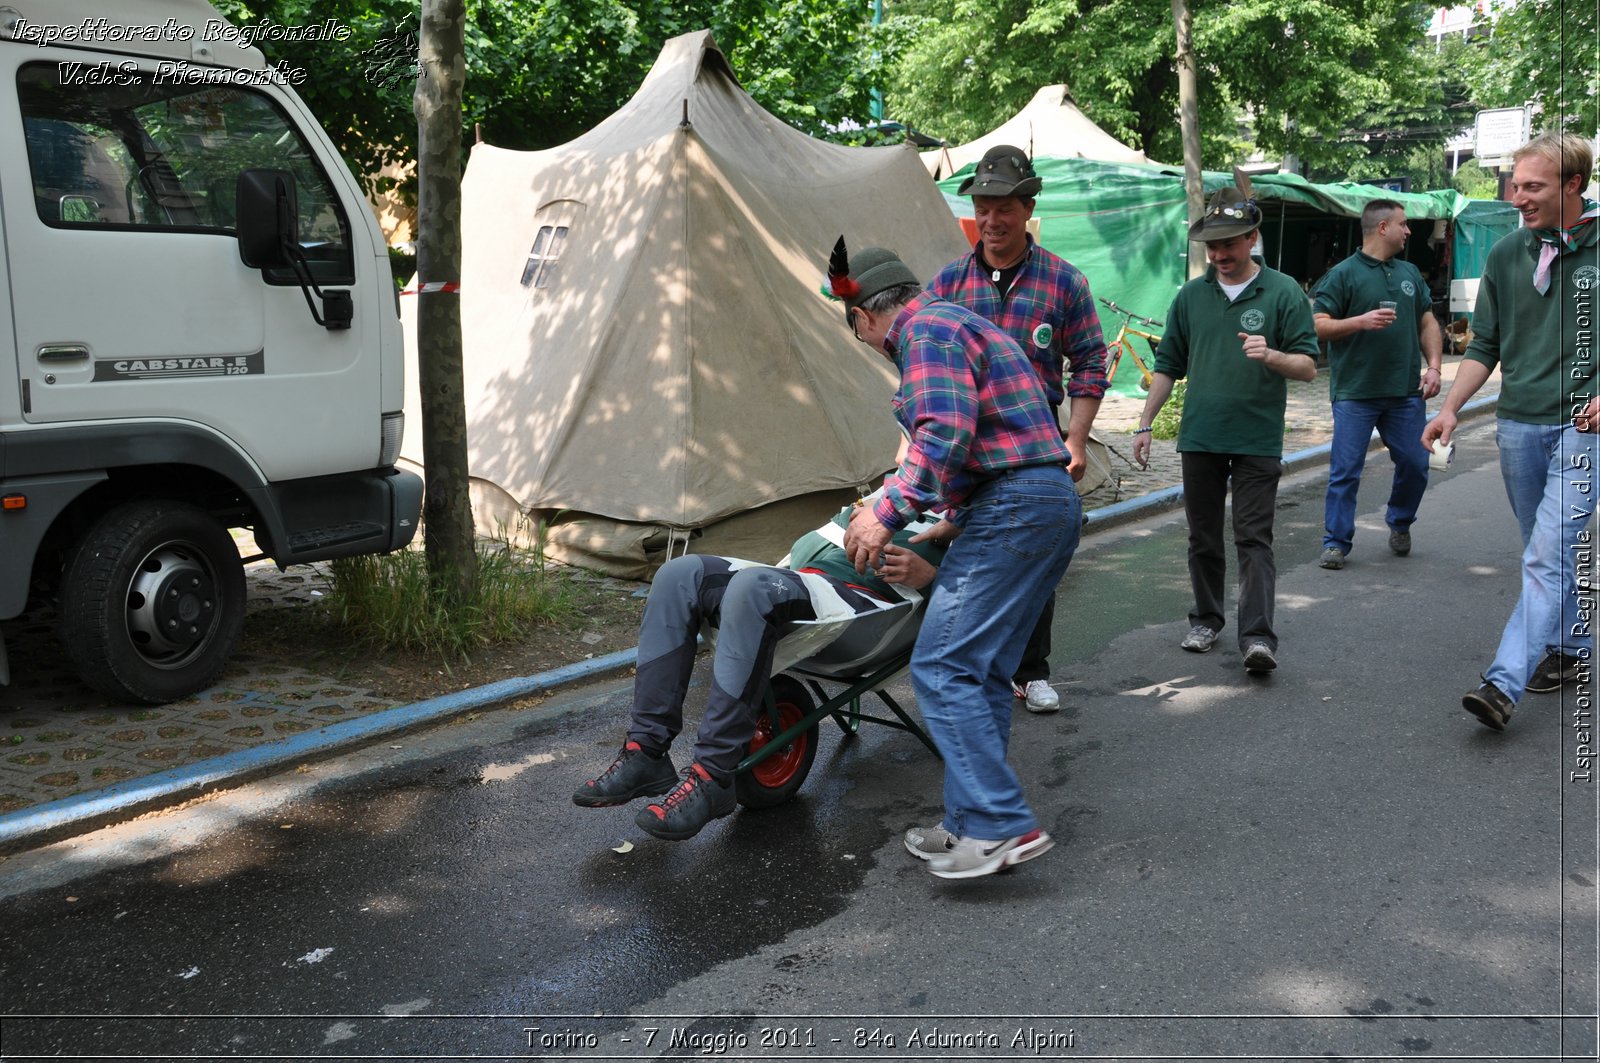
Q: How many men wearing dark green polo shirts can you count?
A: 3